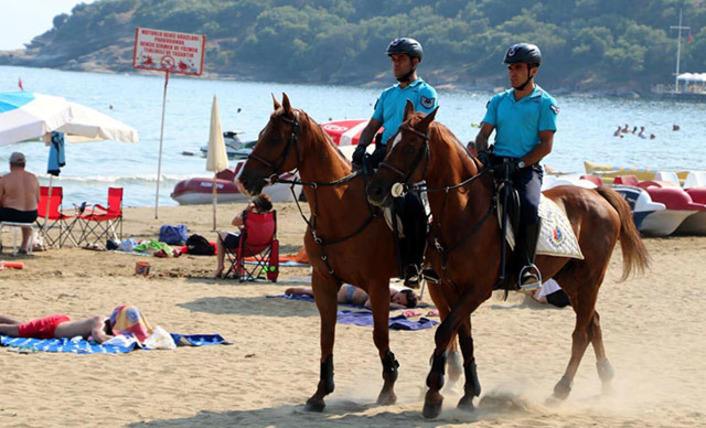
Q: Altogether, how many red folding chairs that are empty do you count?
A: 2